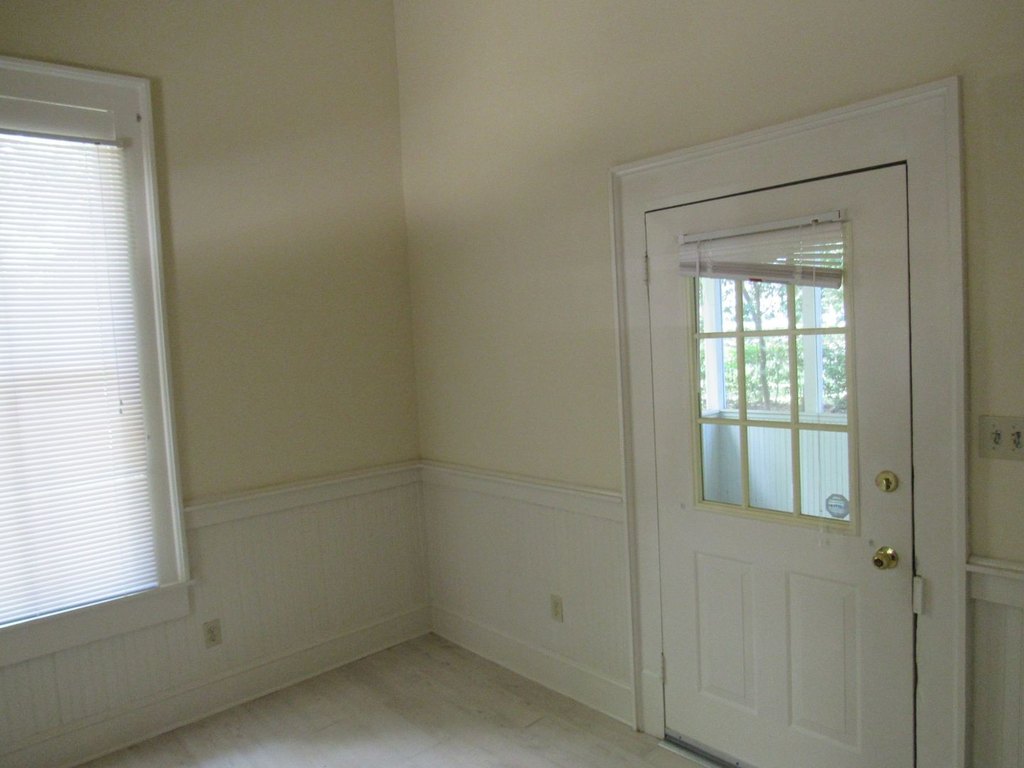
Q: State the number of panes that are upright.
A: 9